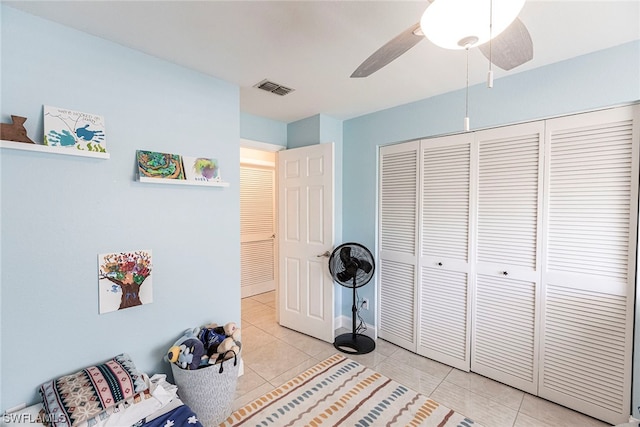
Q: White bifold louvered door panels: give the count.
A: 4